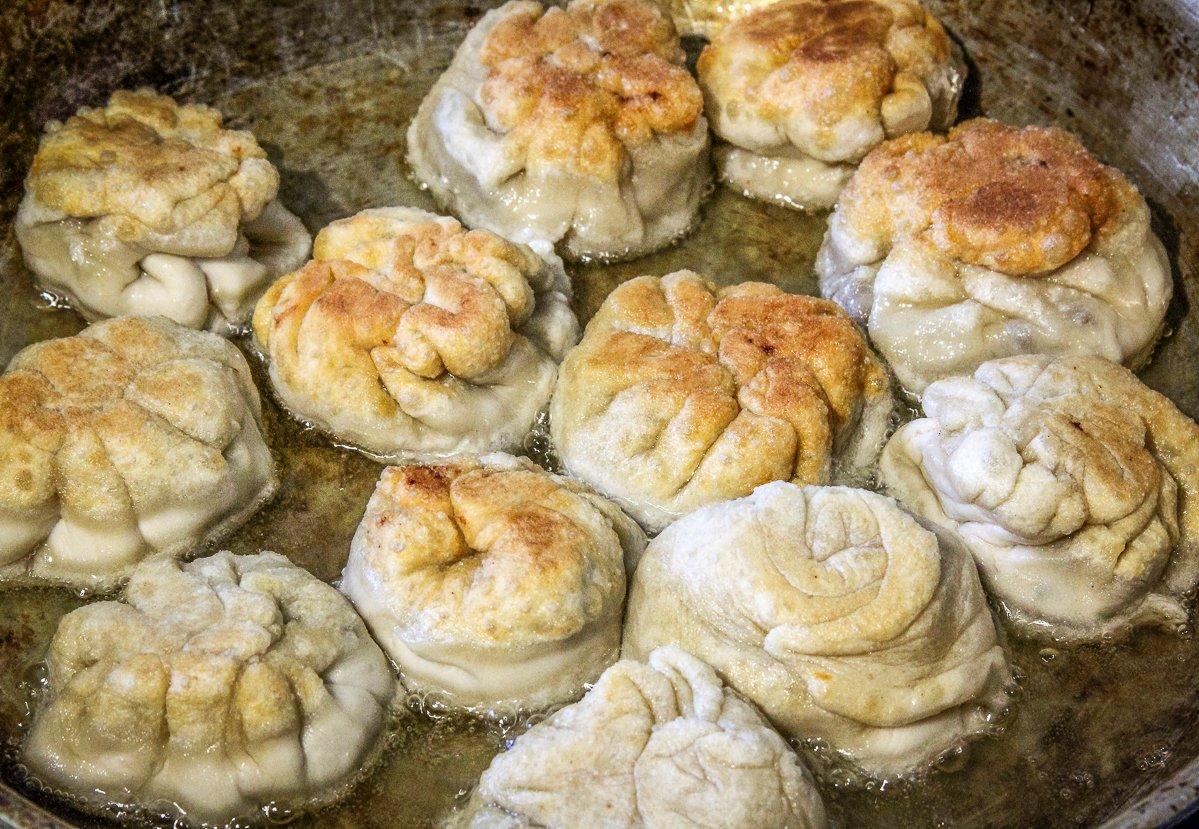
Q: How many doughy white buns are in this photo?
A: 12